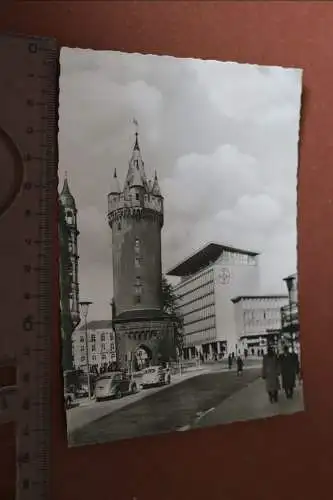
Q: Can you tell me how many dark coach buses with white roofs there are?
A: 0